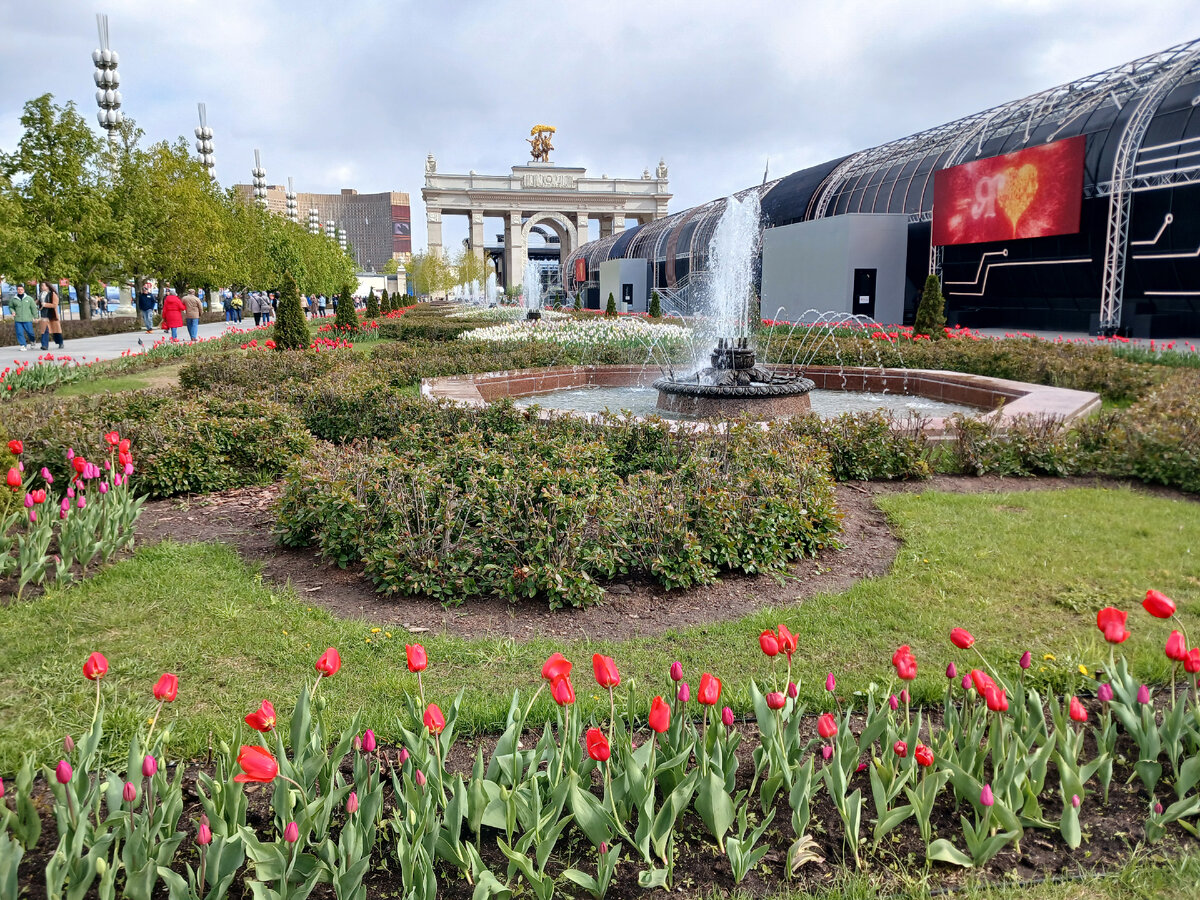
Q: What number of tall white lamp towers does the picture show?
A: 7